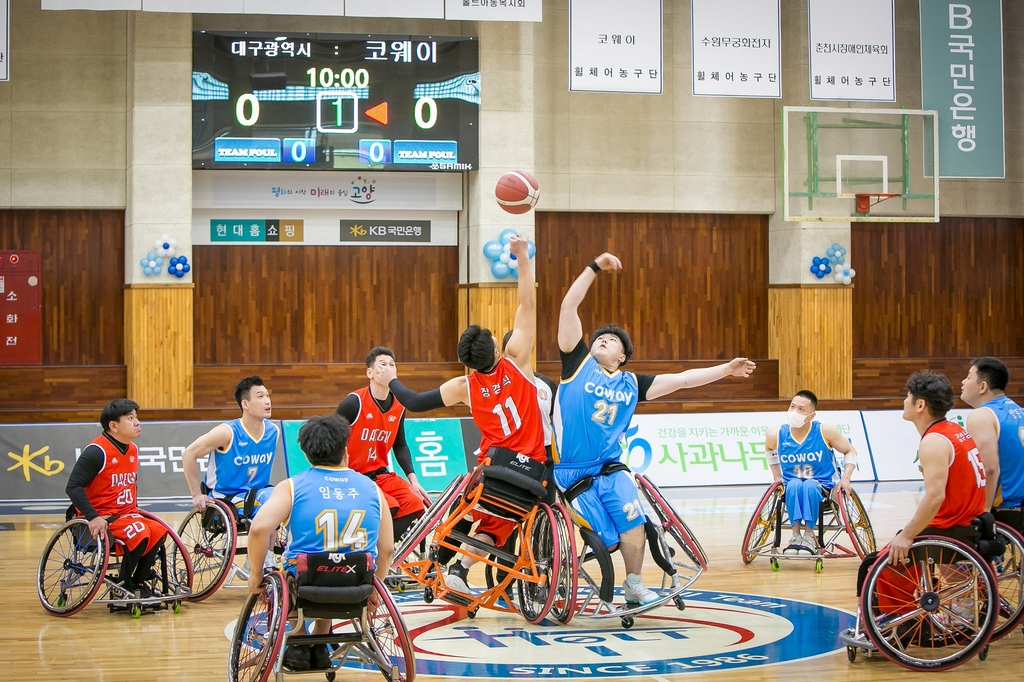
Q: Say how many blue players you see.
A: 5